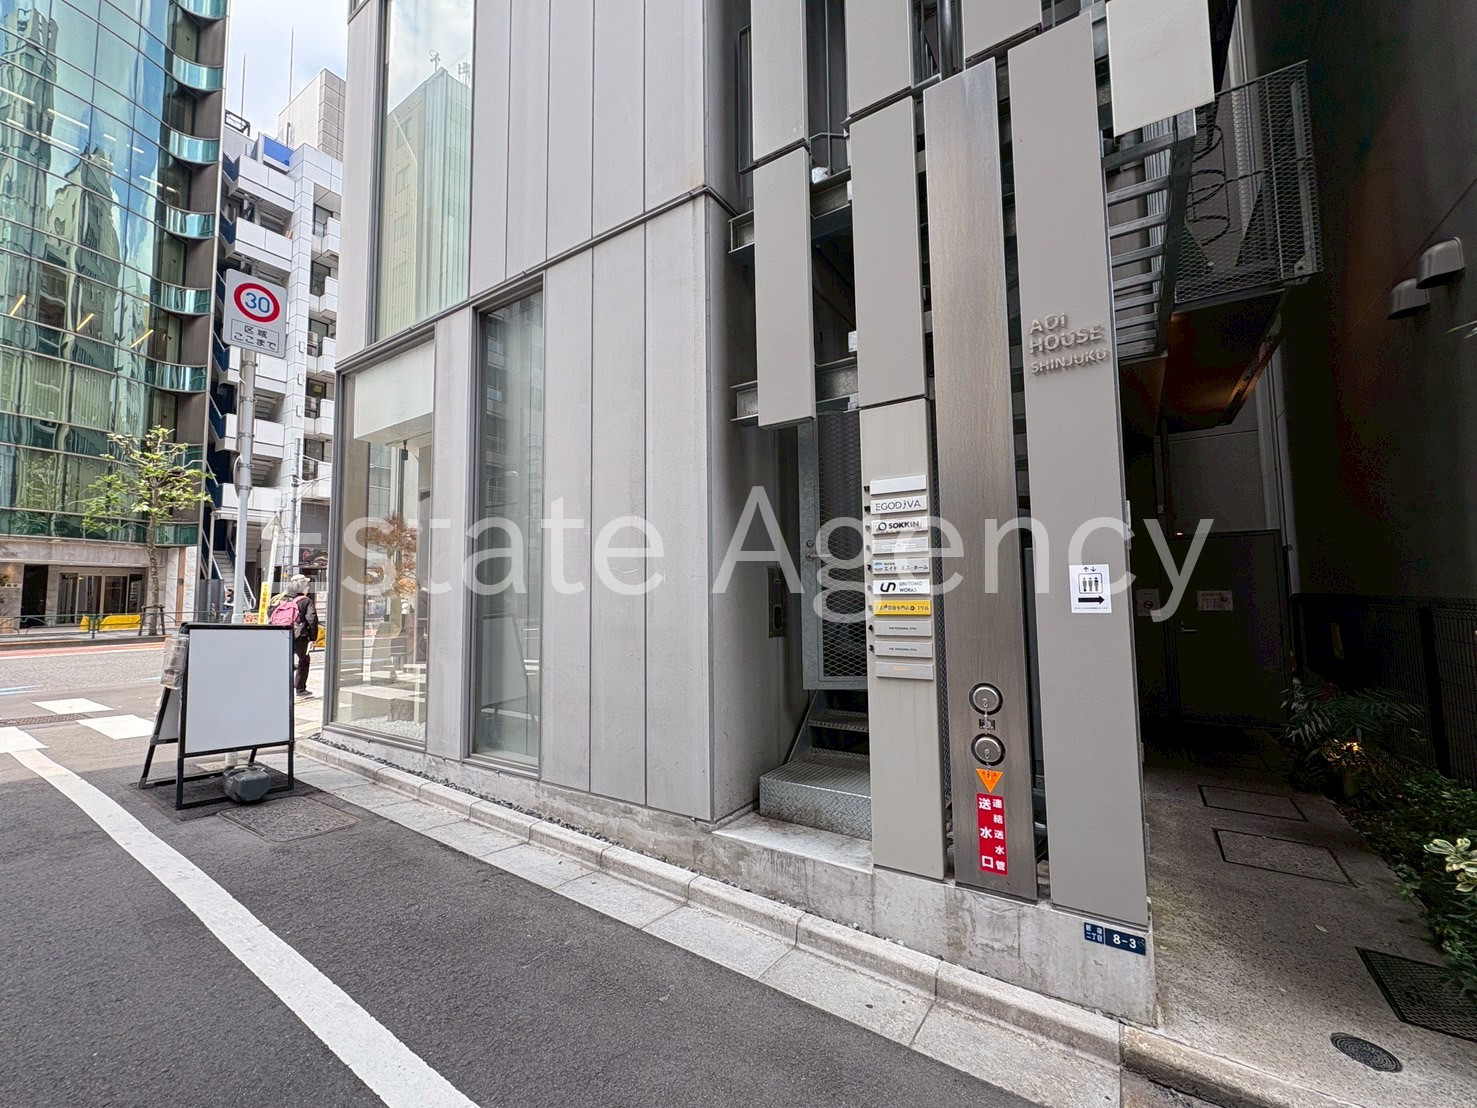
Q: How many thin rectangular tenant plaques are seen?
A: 10